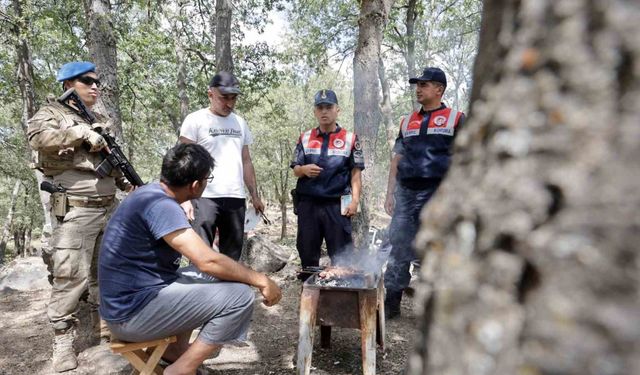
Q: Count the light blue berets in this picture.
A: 1